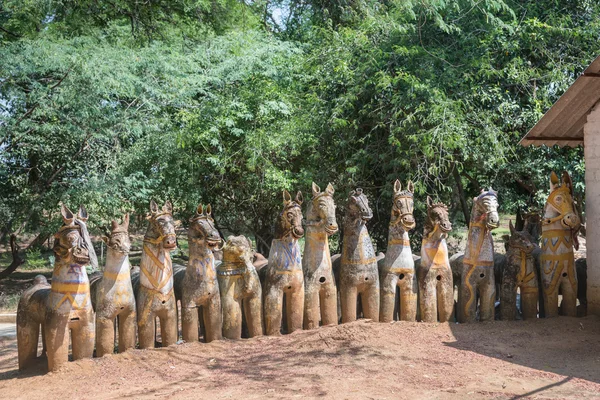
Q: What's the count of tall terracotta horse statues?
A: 13